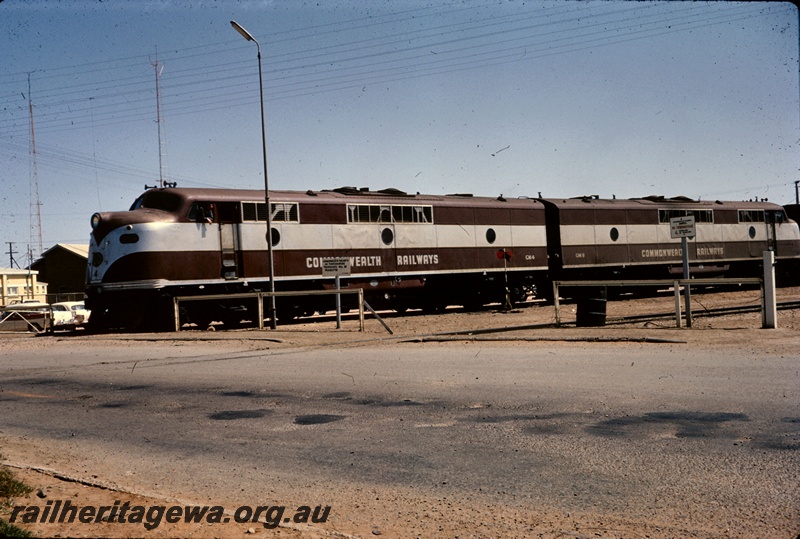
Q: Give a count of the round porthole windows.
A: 5